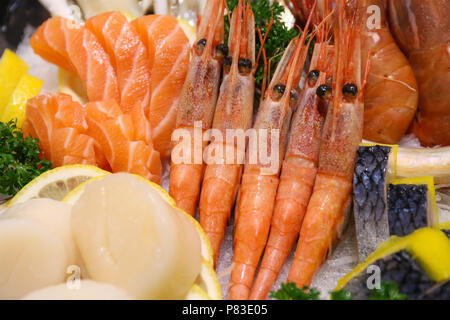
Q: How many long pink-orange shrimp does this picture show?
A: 5